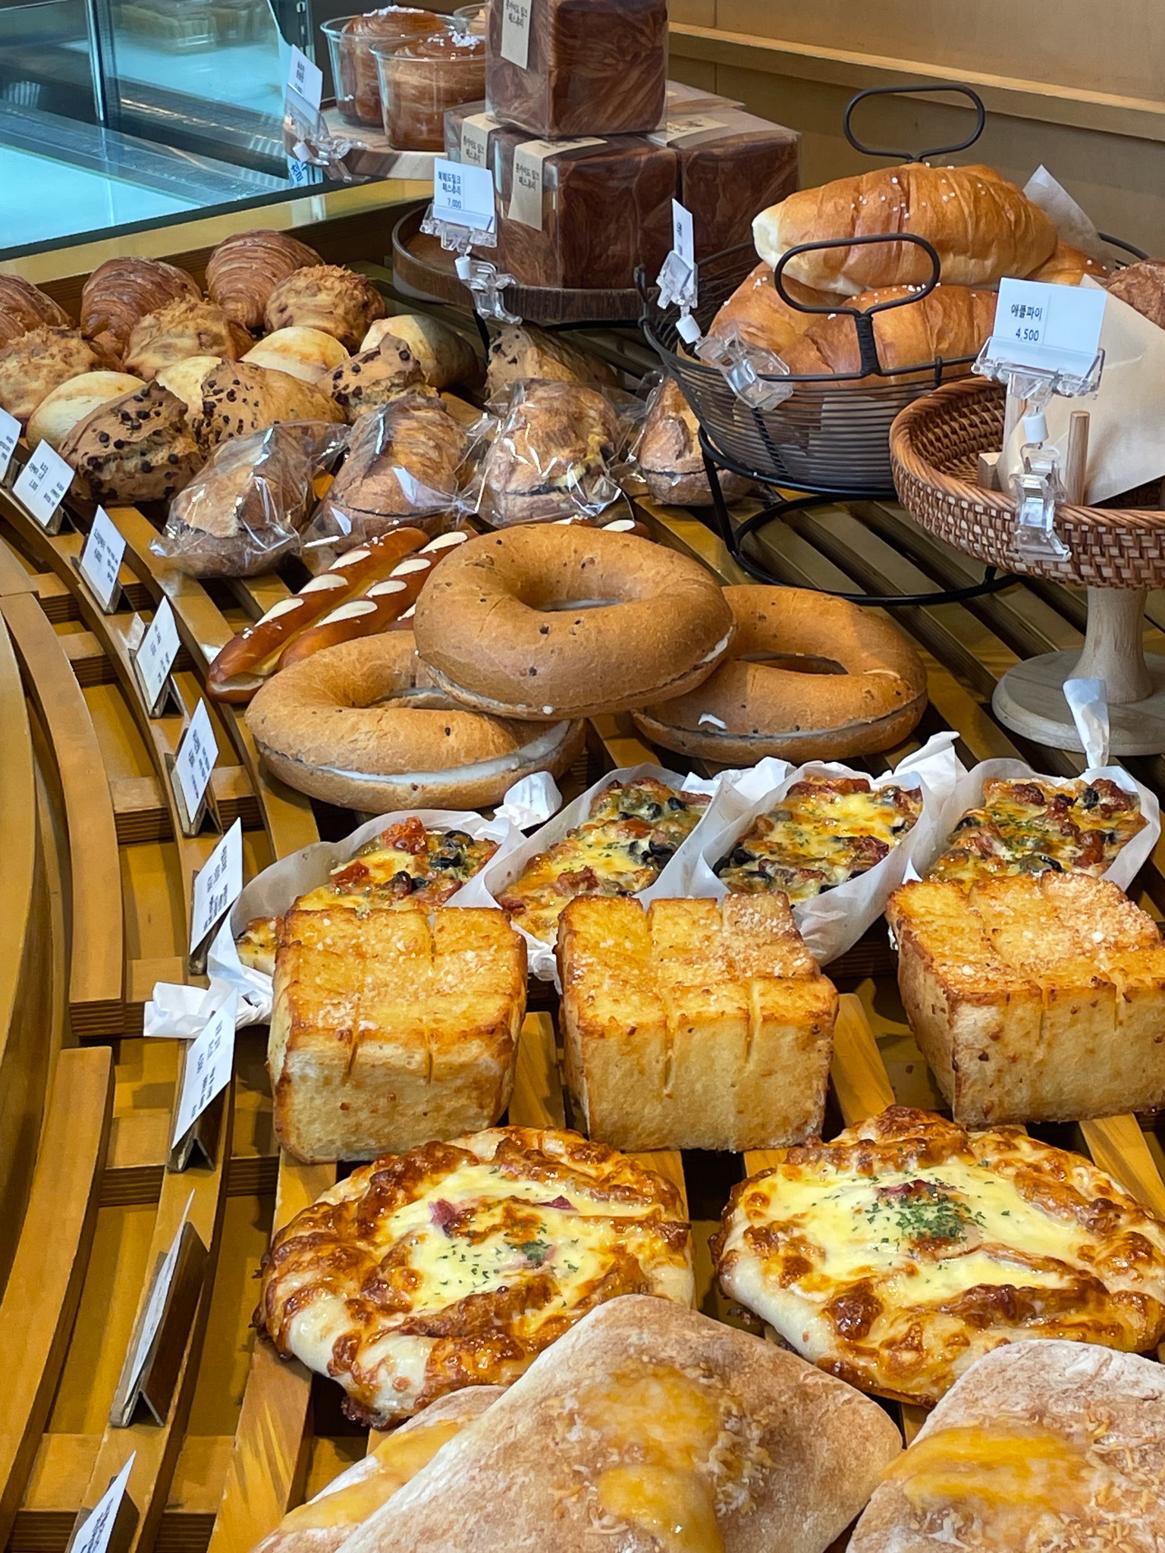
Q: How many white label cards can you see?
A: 13